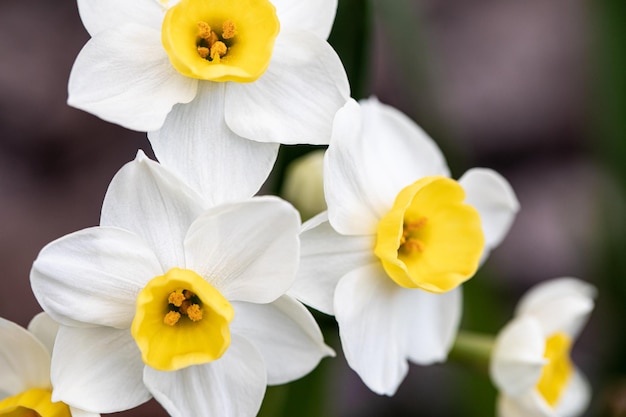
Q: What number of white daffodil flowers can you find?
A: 5